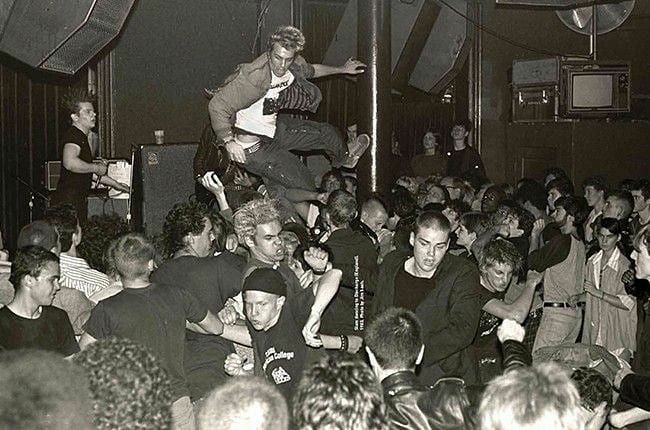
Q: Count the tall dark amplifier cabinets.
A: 1